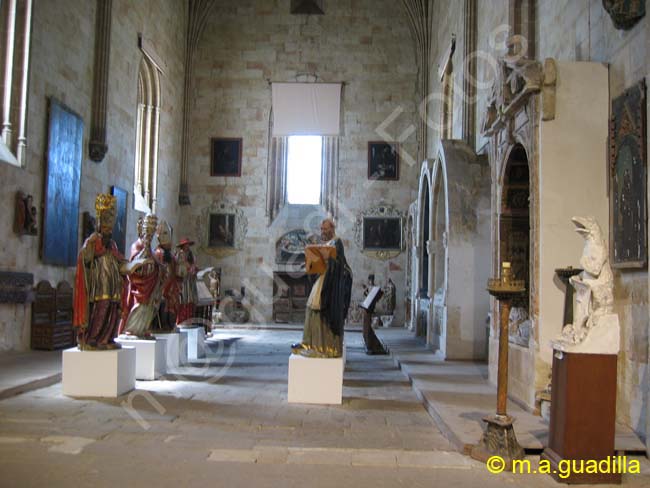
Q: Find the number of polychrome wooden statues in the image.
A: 5